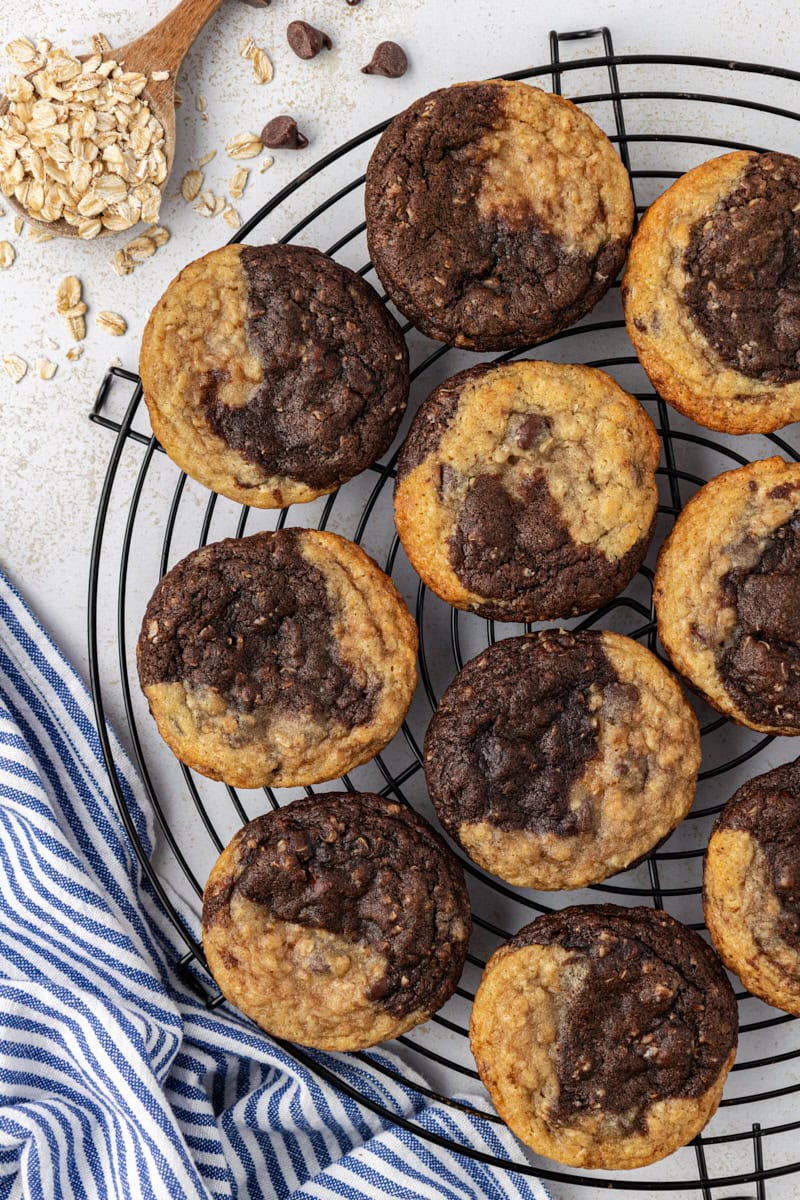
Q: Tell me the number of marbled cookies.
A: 10